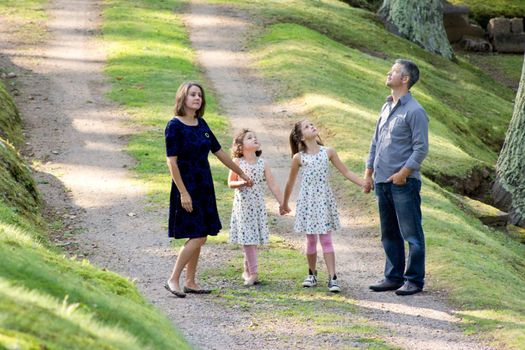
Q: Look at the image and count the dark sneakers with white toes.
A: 2